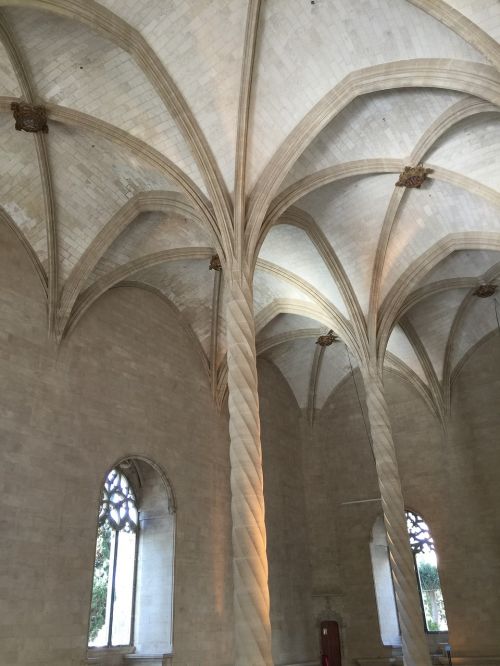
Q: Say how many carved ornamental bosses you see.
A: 5